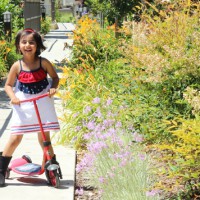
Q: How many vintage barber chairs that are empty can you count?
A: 0